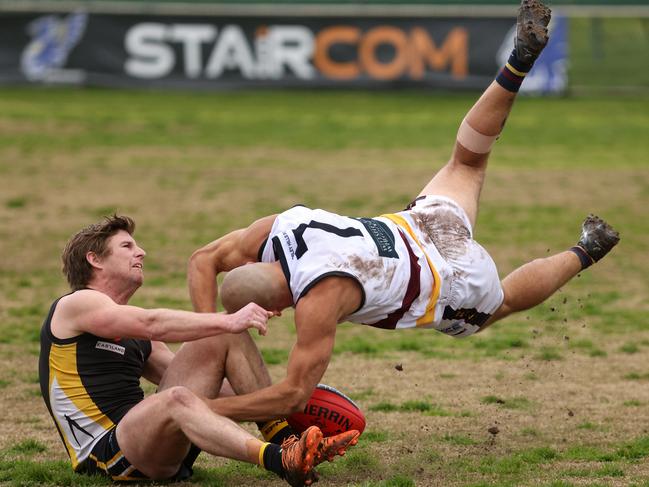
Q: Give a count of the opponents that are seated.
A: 1